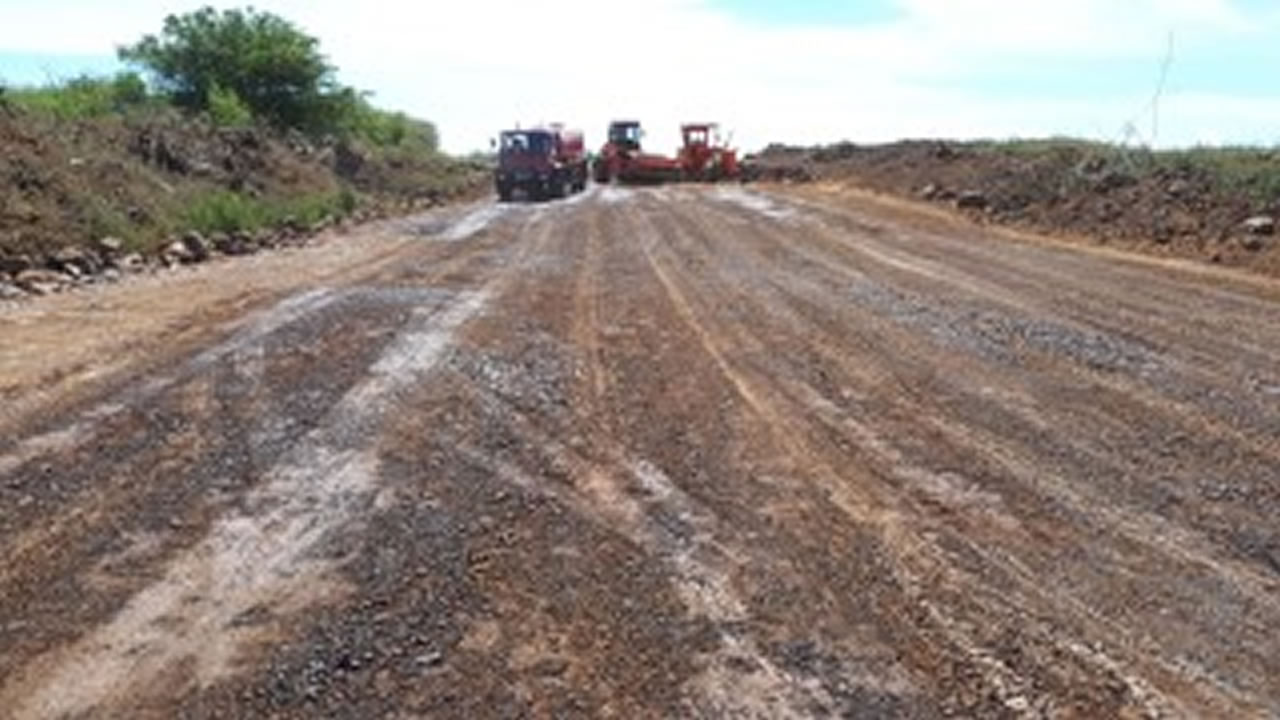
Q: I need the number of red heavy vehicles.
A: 3